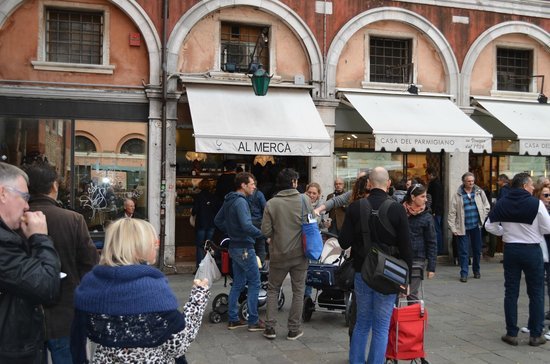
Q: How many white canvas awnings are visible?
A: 3